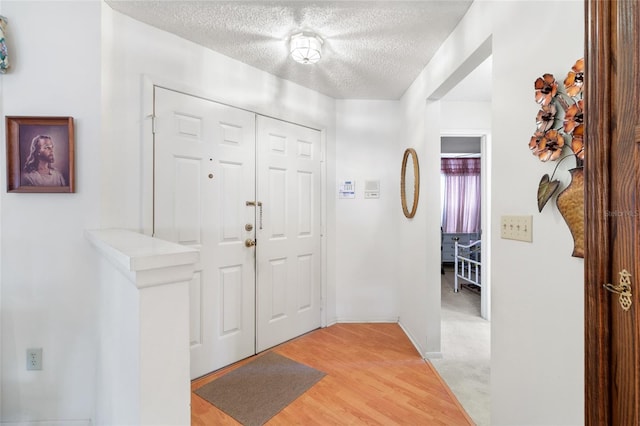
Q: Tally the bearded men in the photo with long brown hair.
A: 1